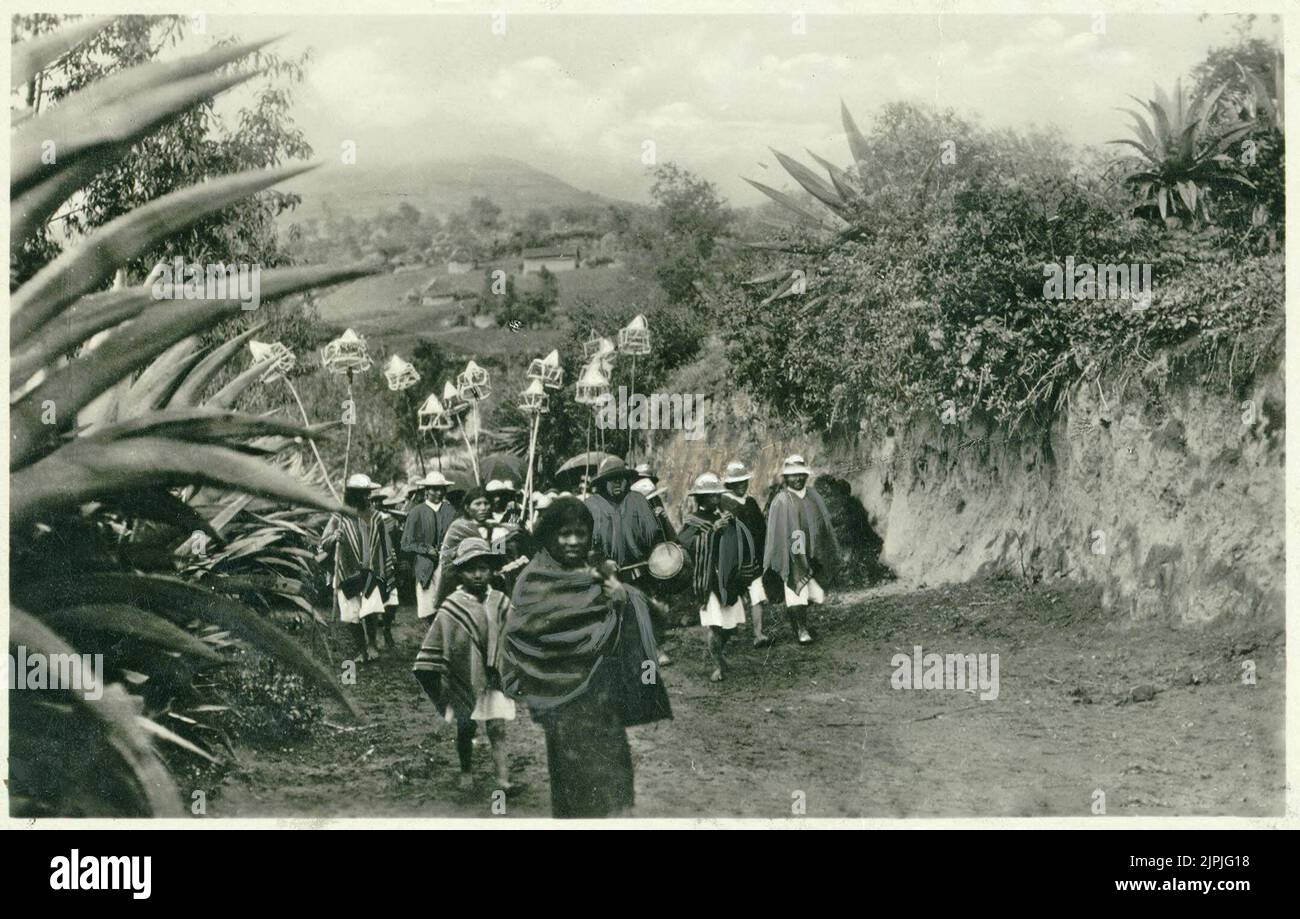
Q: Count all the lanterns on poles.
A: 12